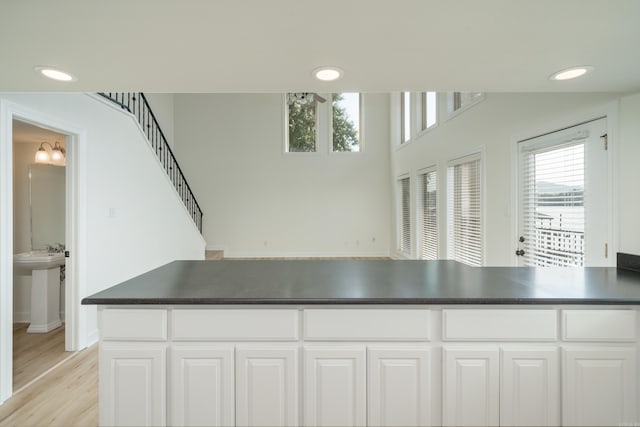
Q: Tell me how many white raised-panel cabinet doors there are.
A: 8